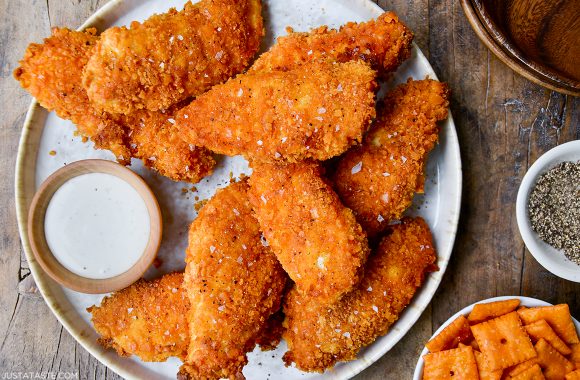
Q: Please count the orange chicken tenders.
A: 10